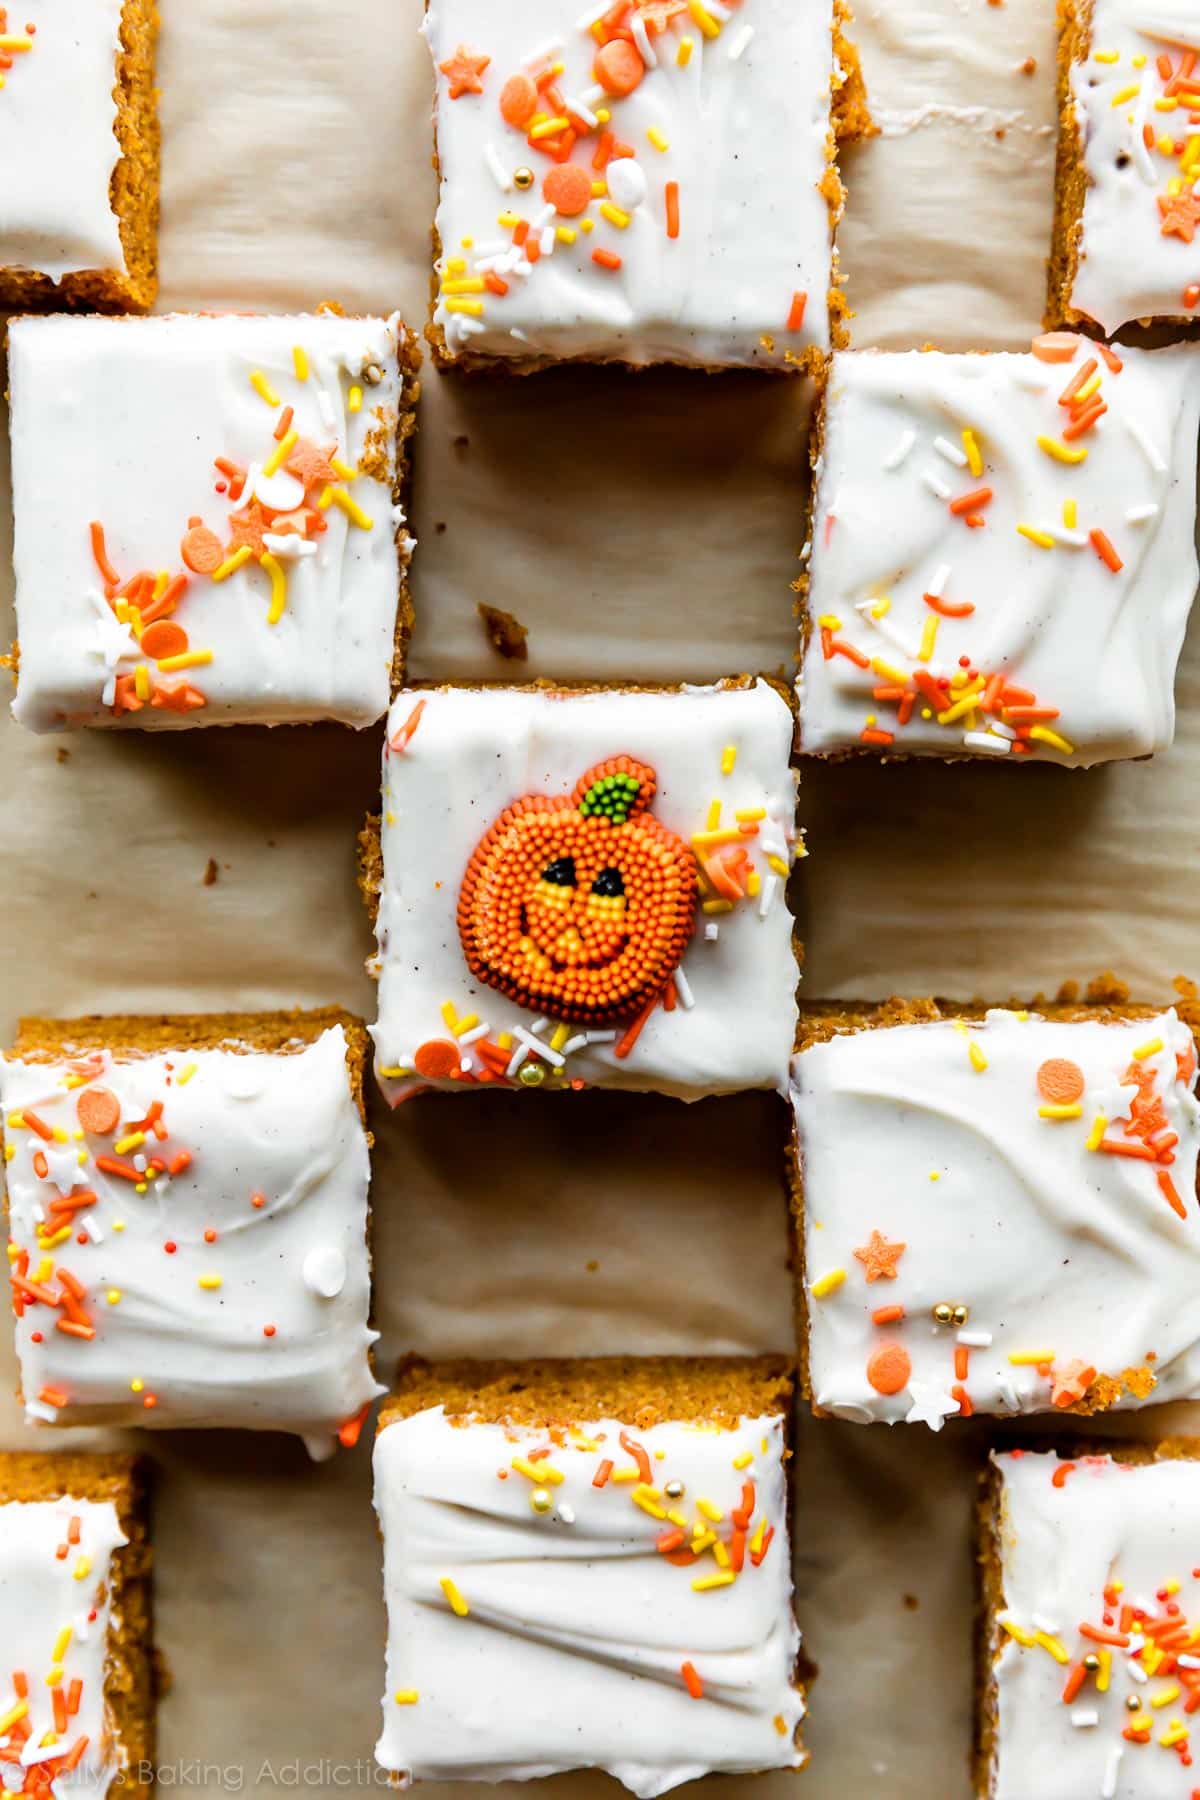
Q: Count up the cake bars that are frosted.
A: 11